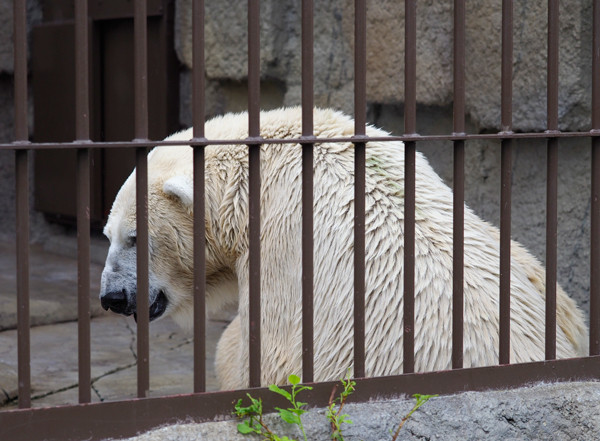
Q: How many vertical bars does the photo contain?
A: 12